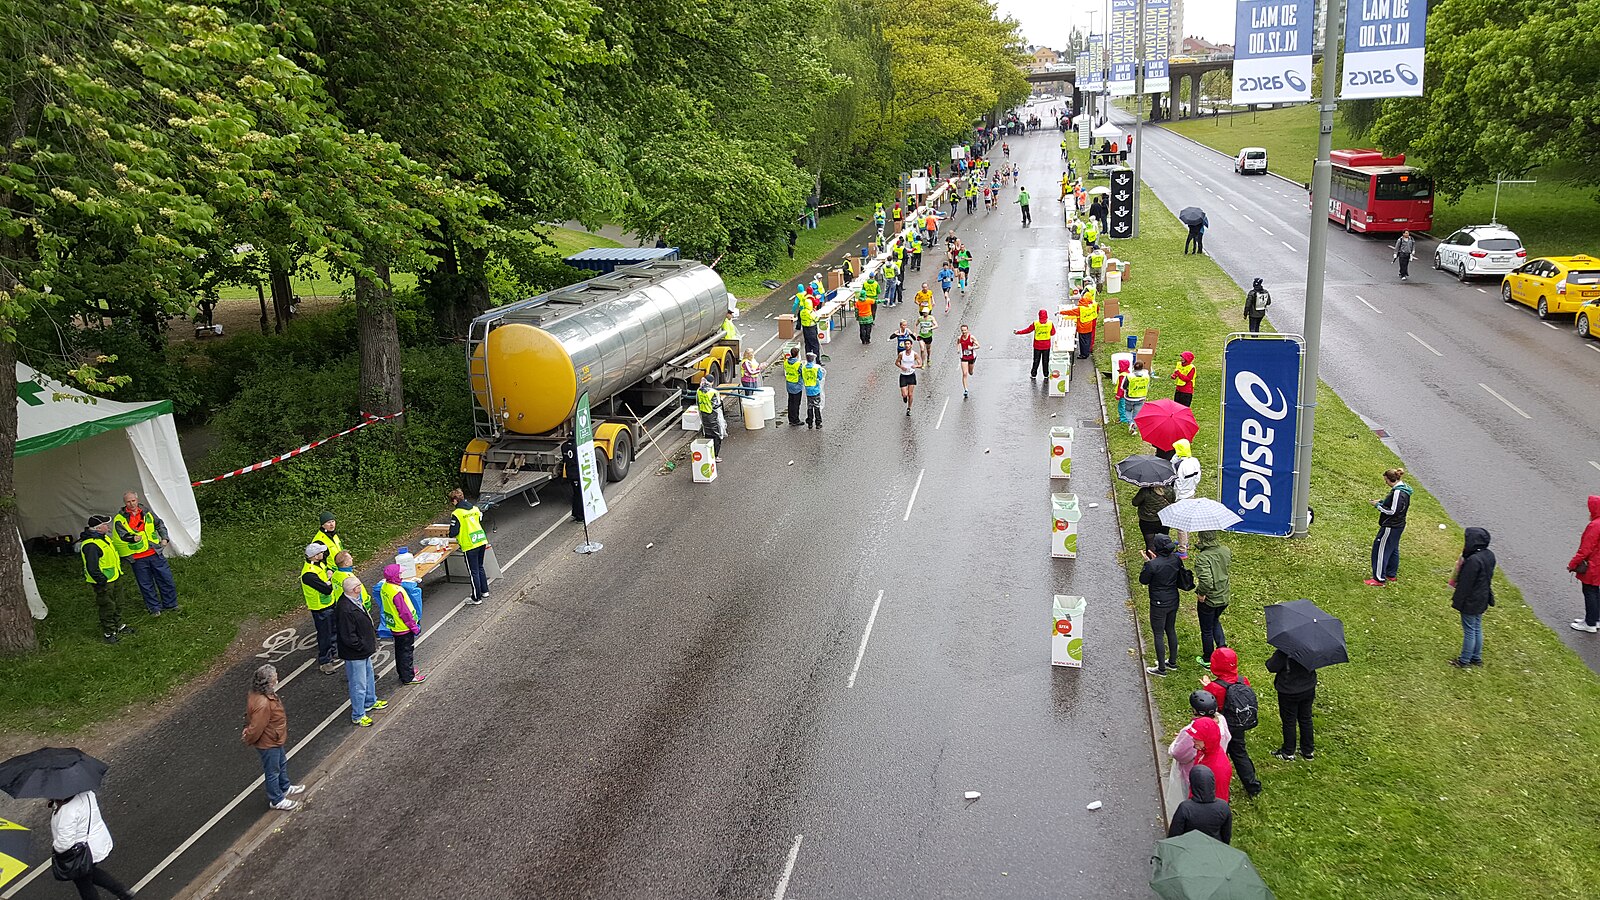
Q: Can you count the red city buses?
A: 1